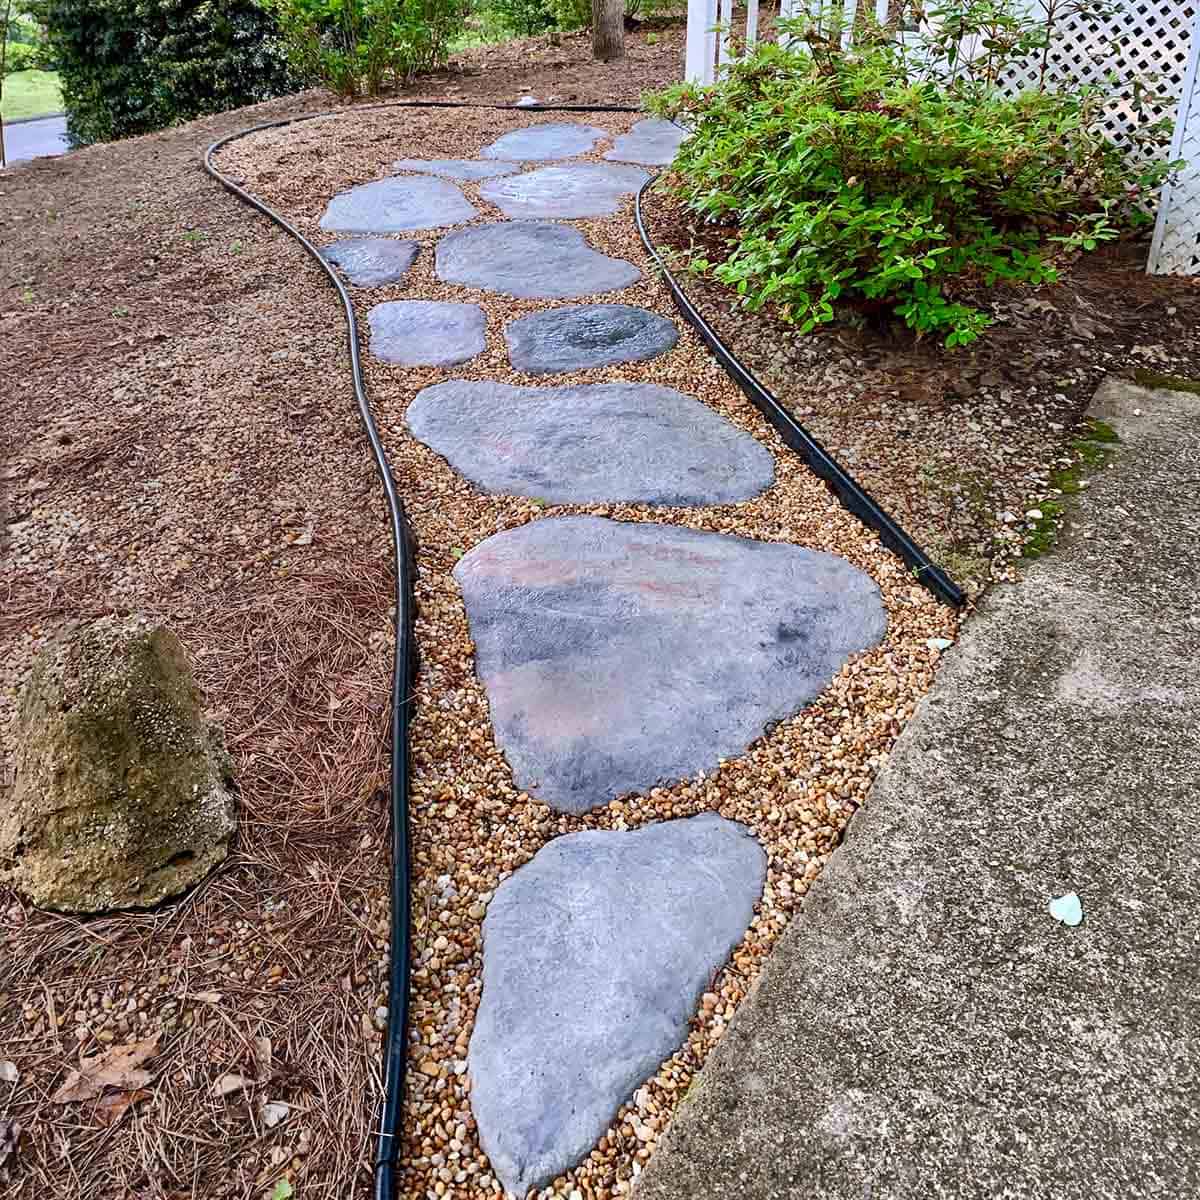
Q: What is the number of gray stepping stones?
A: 12